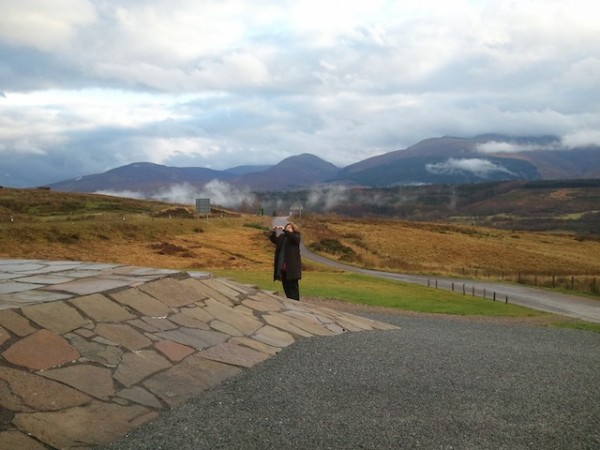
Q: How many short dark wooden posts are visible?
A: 8